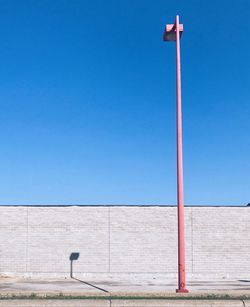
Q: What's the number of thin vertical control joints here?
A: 3